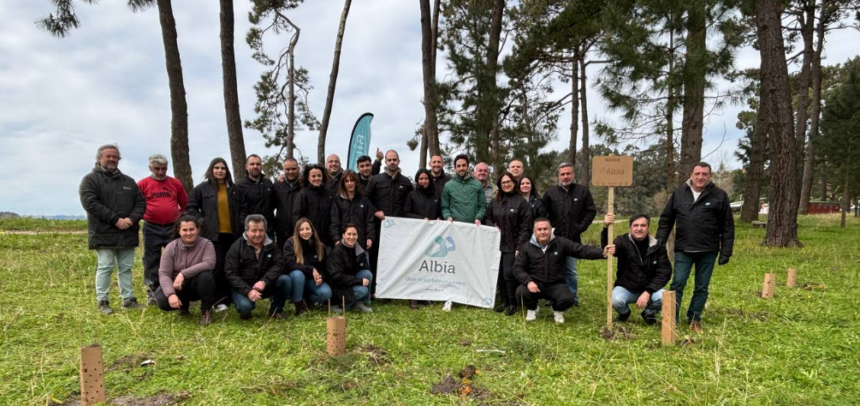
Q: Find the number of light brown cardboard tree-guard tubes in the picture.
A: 5